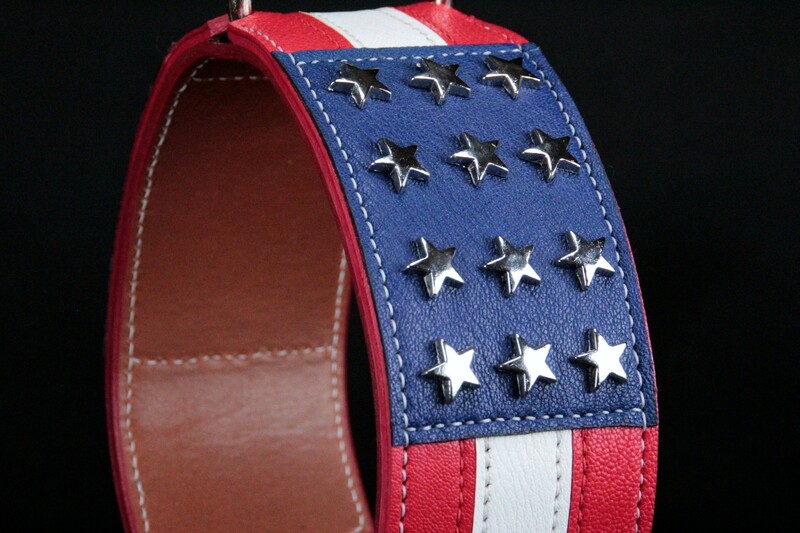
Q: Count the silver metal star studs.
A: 12